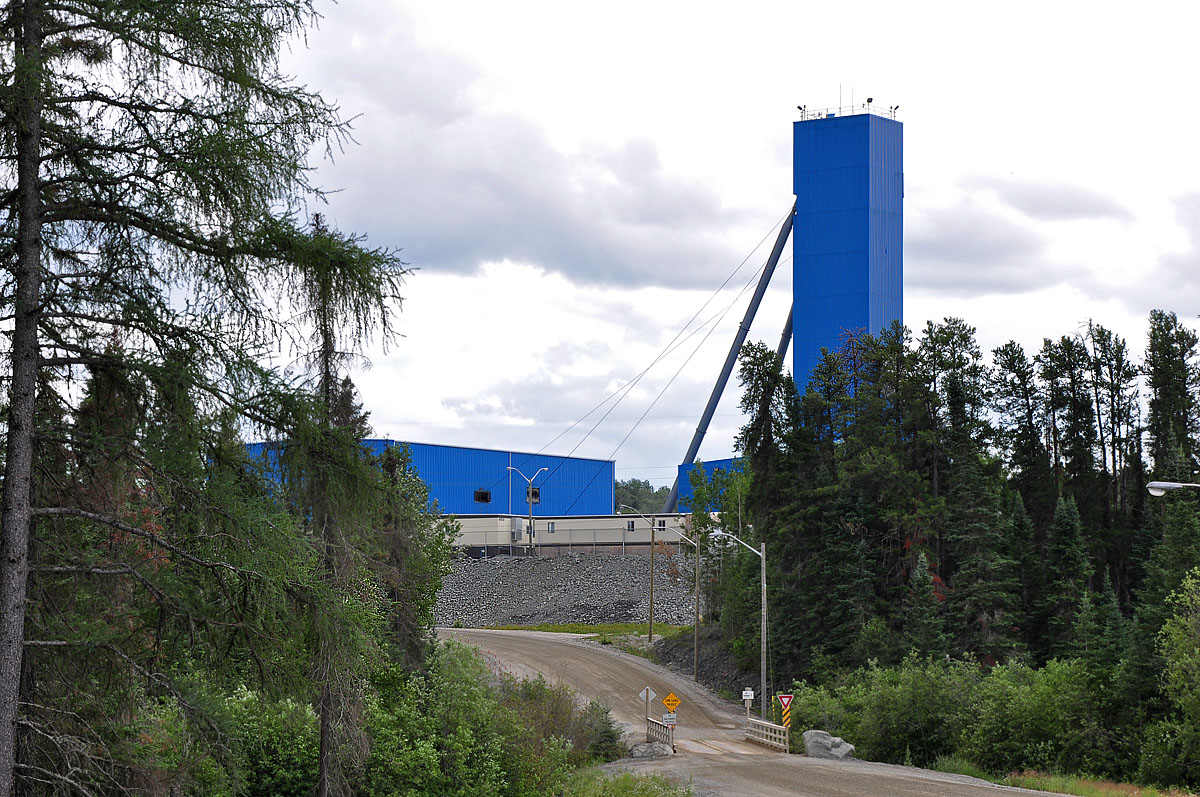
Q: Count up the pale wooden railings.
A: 2